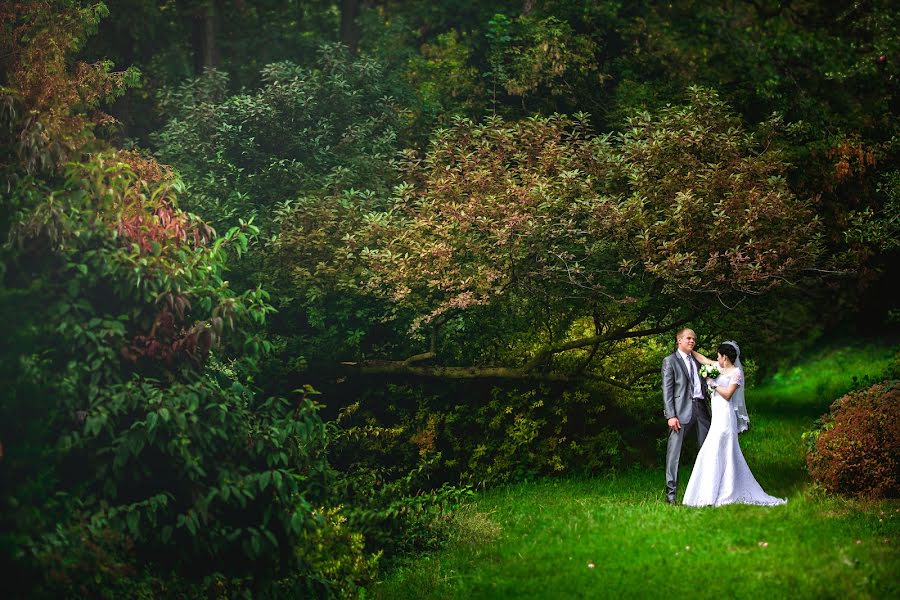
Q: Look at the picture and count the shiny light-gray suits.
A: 1